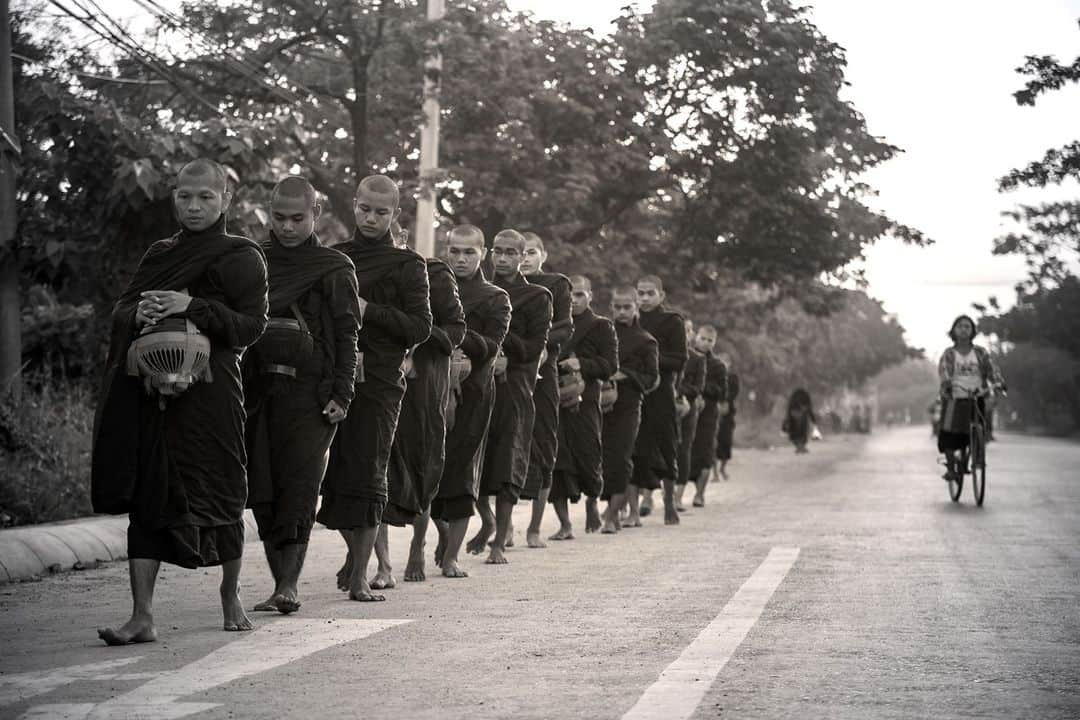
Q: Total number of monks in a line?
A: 13